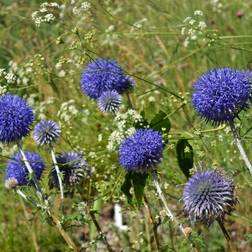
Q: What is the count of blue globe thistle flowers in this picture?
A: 9